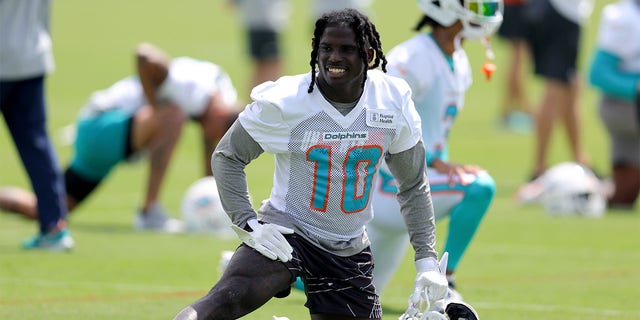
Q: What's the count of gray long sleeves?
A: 2